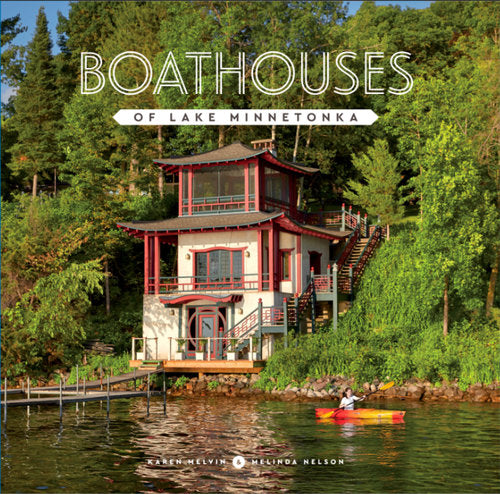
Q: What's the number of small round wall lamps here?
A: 4